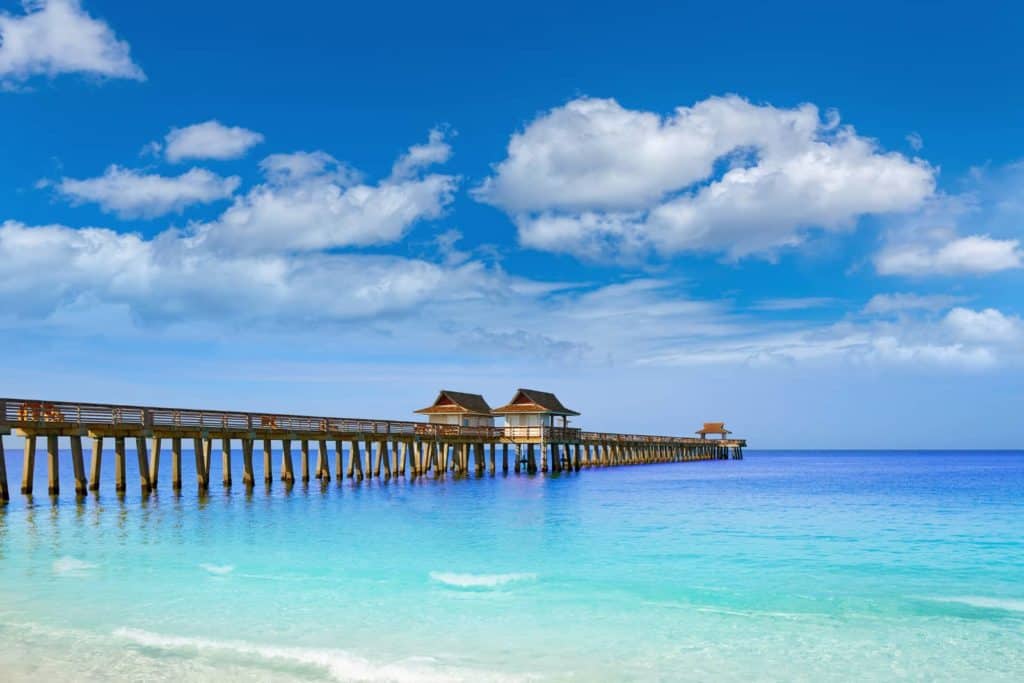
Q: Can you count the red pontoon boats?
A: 0